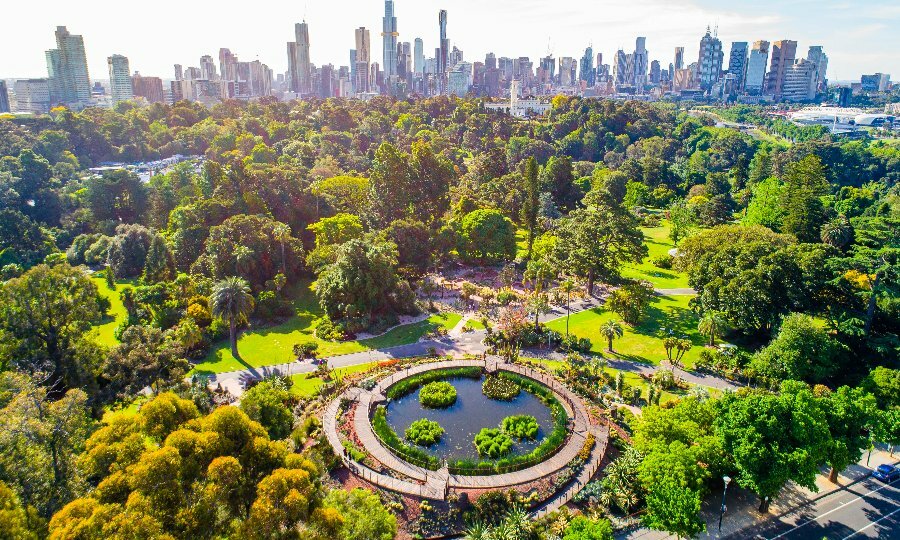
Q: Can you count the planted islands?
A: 5